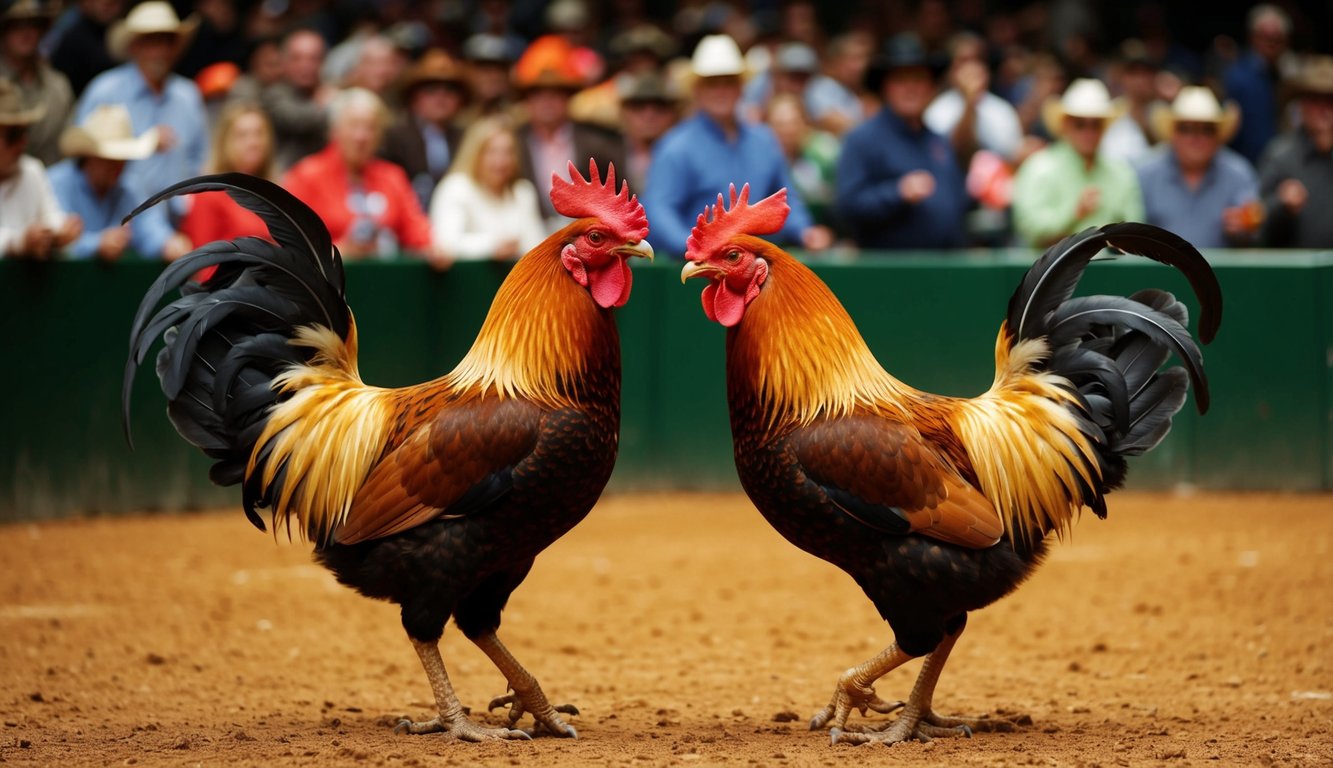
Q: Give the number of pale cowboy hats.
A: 5